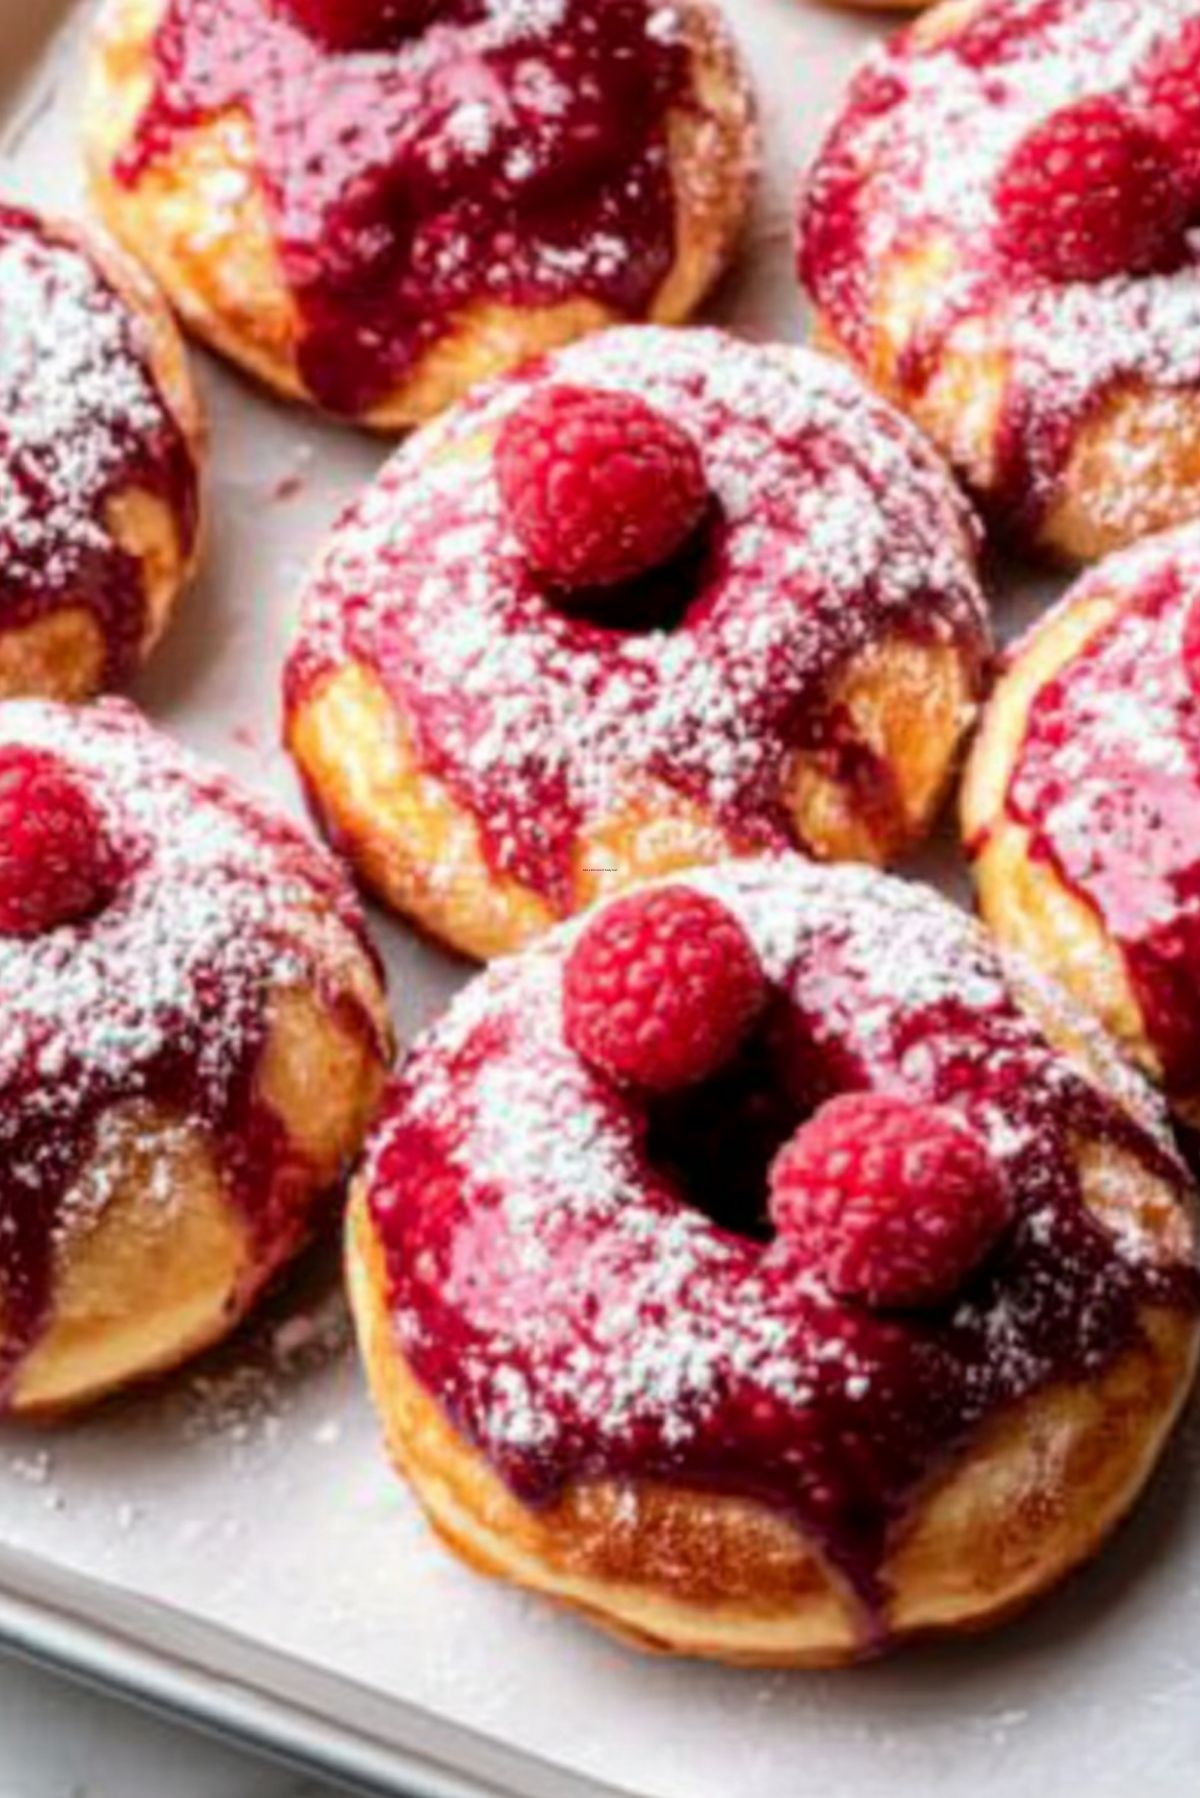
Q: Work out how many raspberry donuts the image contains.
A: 7